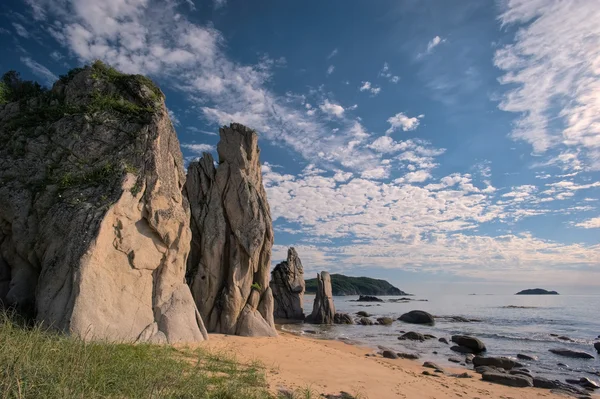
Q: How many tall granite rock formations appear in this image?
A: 4